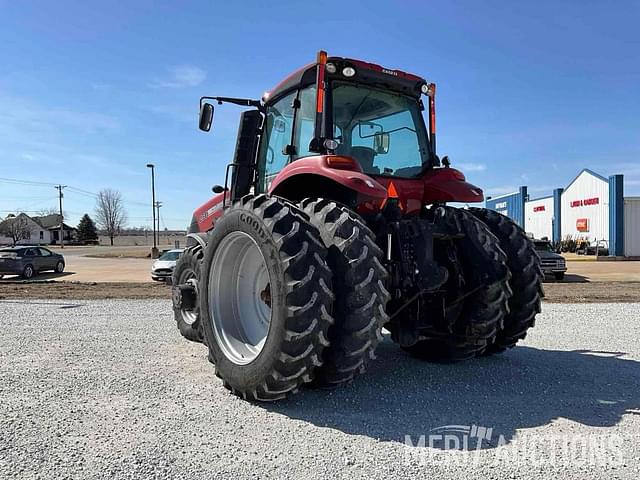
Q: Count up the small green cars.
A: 0